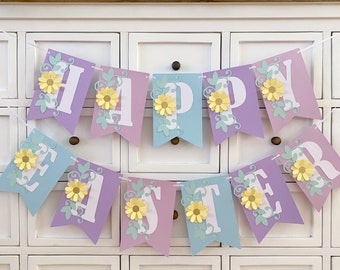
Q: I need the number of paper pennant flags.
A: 11